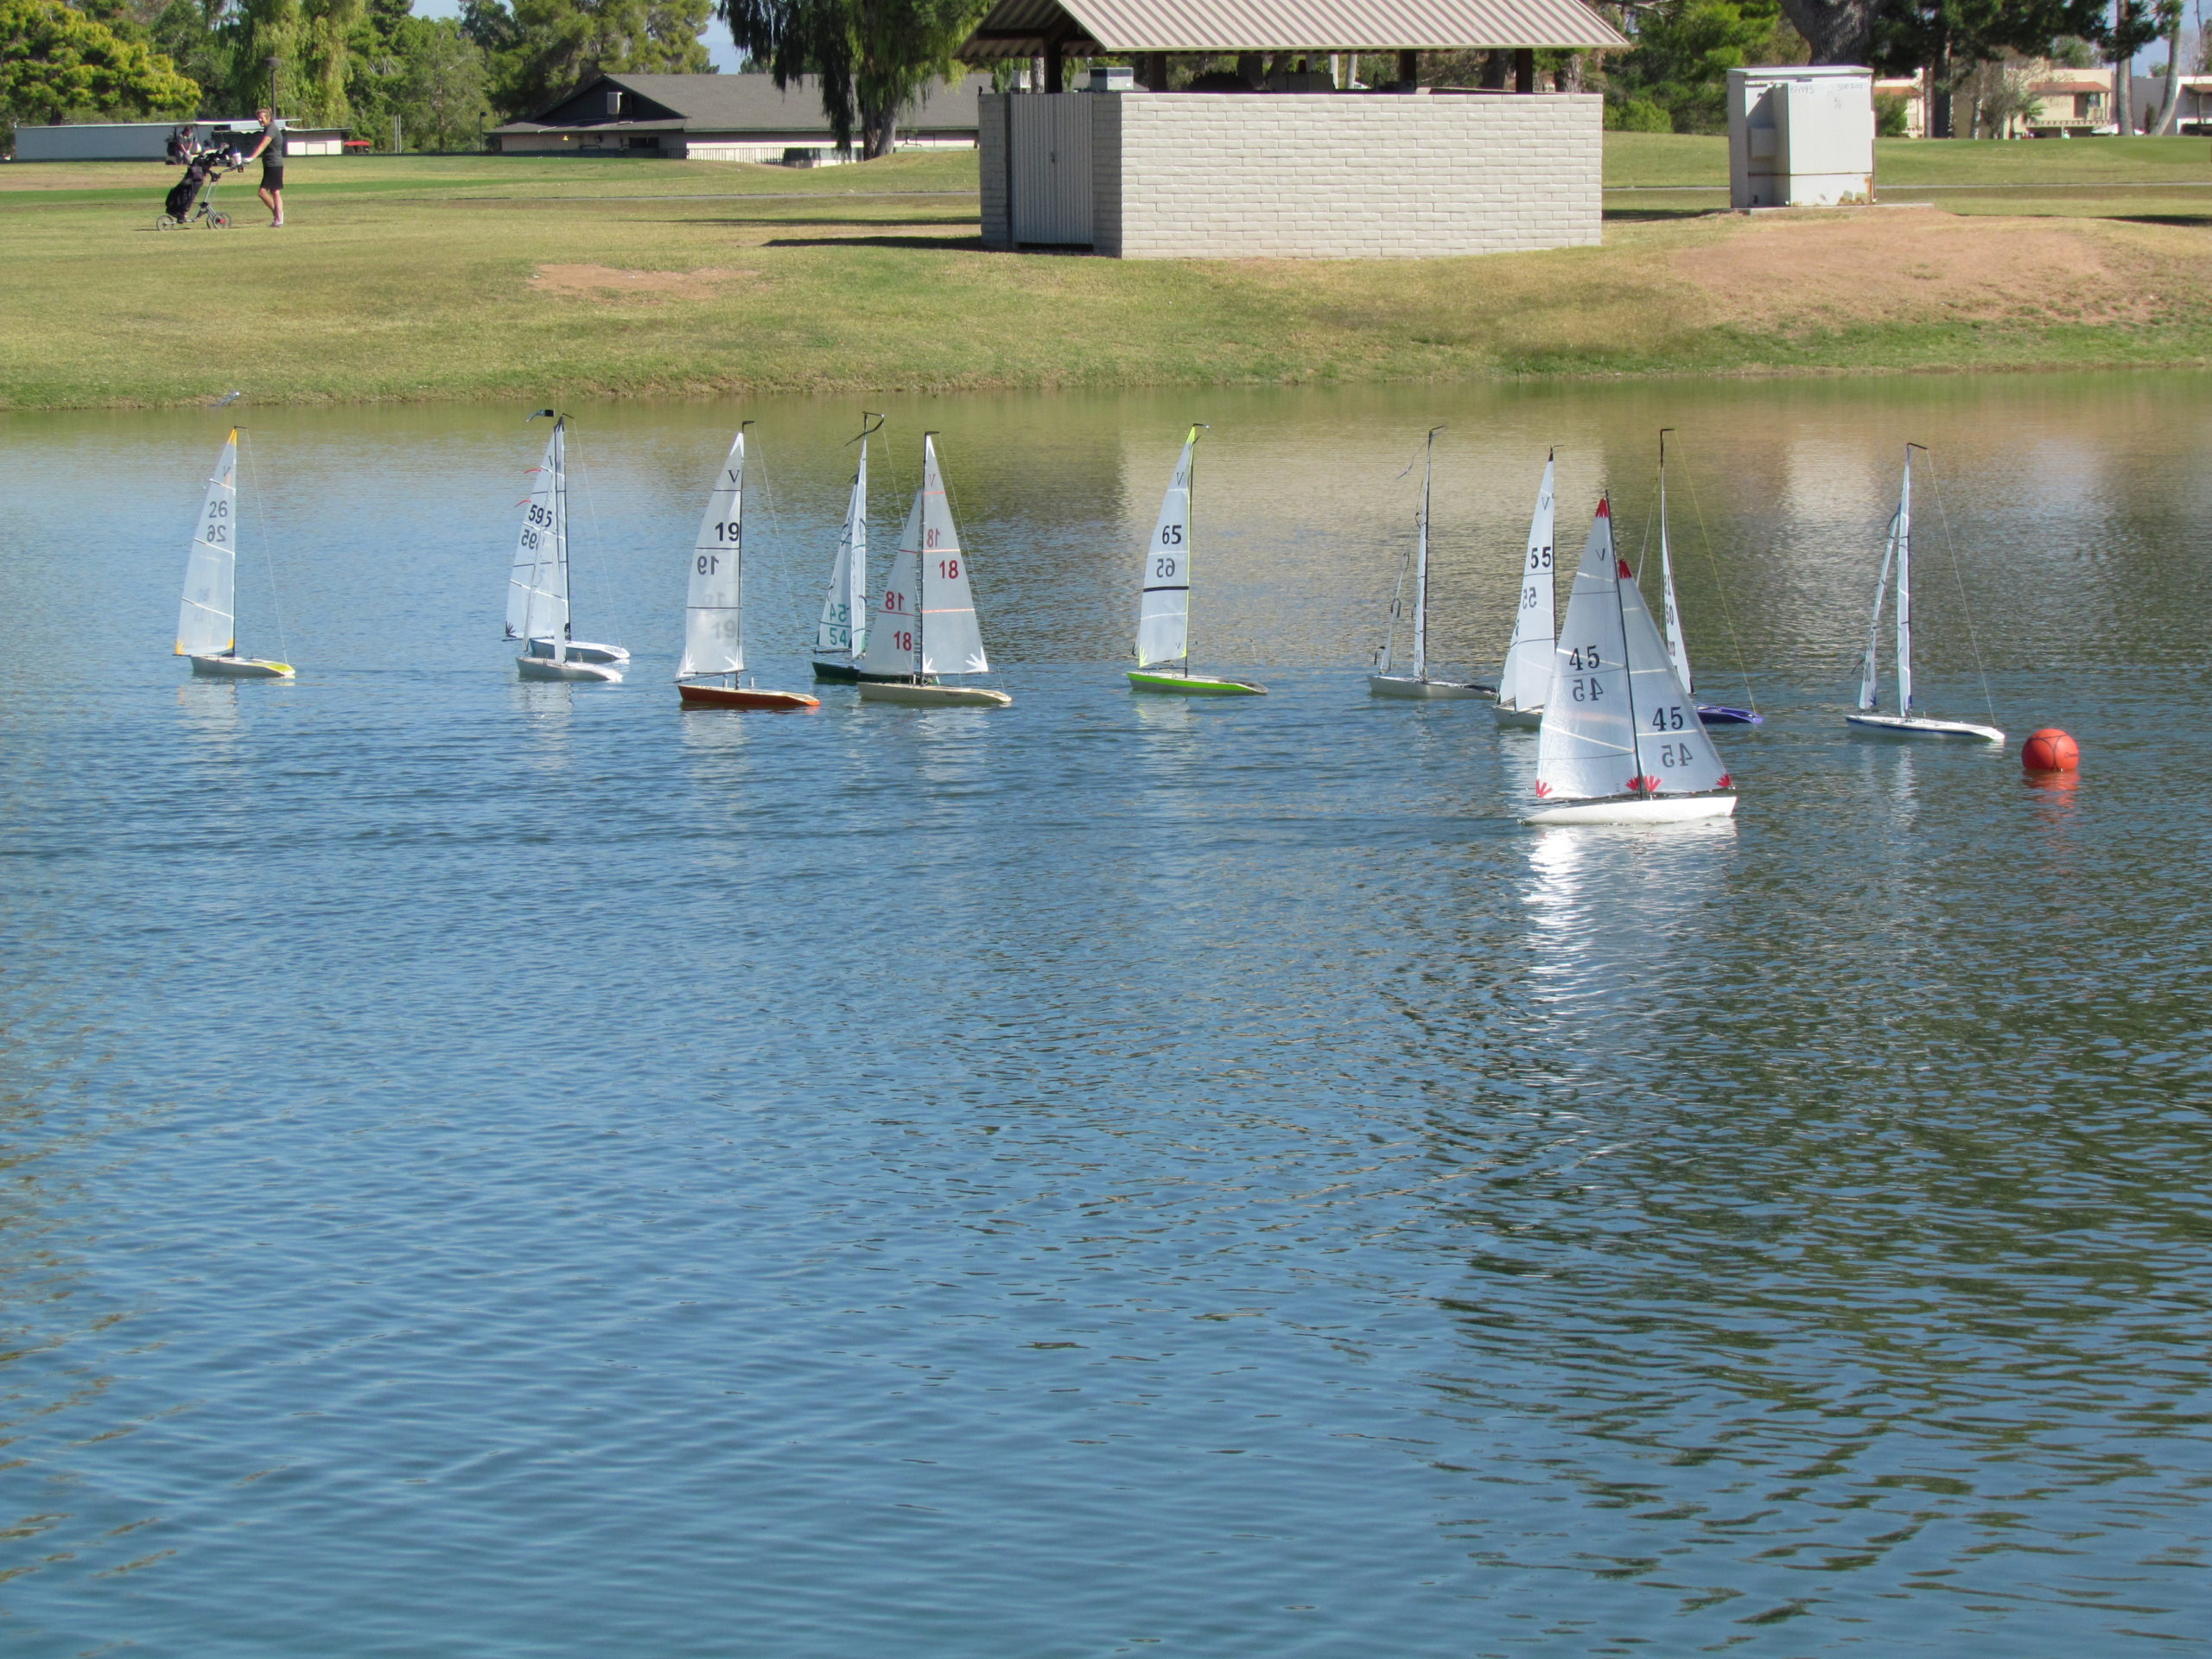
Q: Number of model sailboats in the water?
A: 12